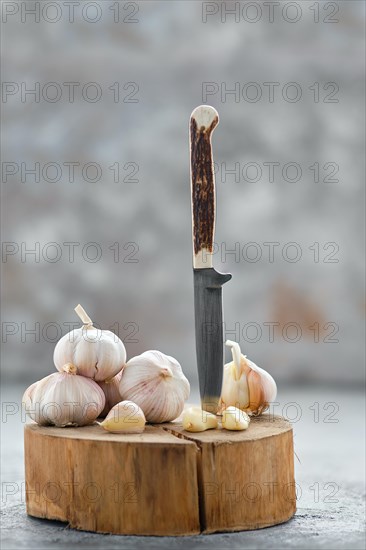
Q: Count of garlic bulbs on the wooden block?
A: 5